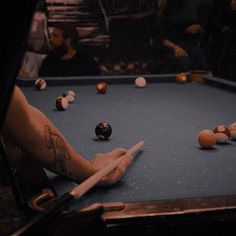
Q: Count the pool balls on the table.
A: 10